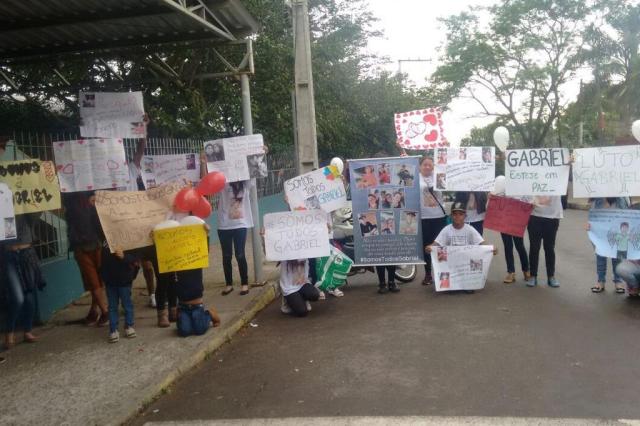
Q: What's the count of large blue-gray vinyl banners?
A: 1